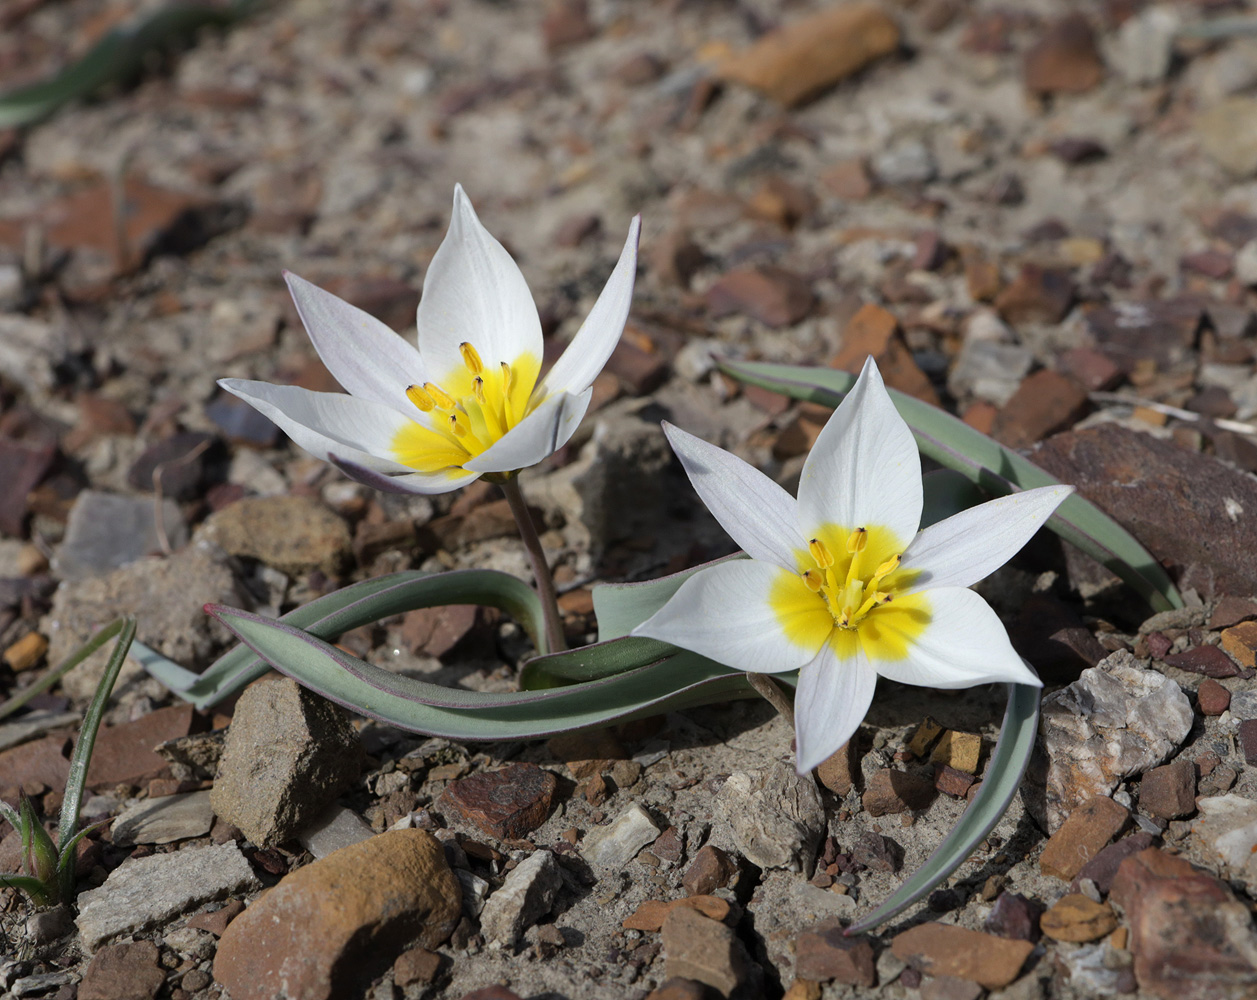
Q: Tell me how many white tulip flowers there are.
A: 2